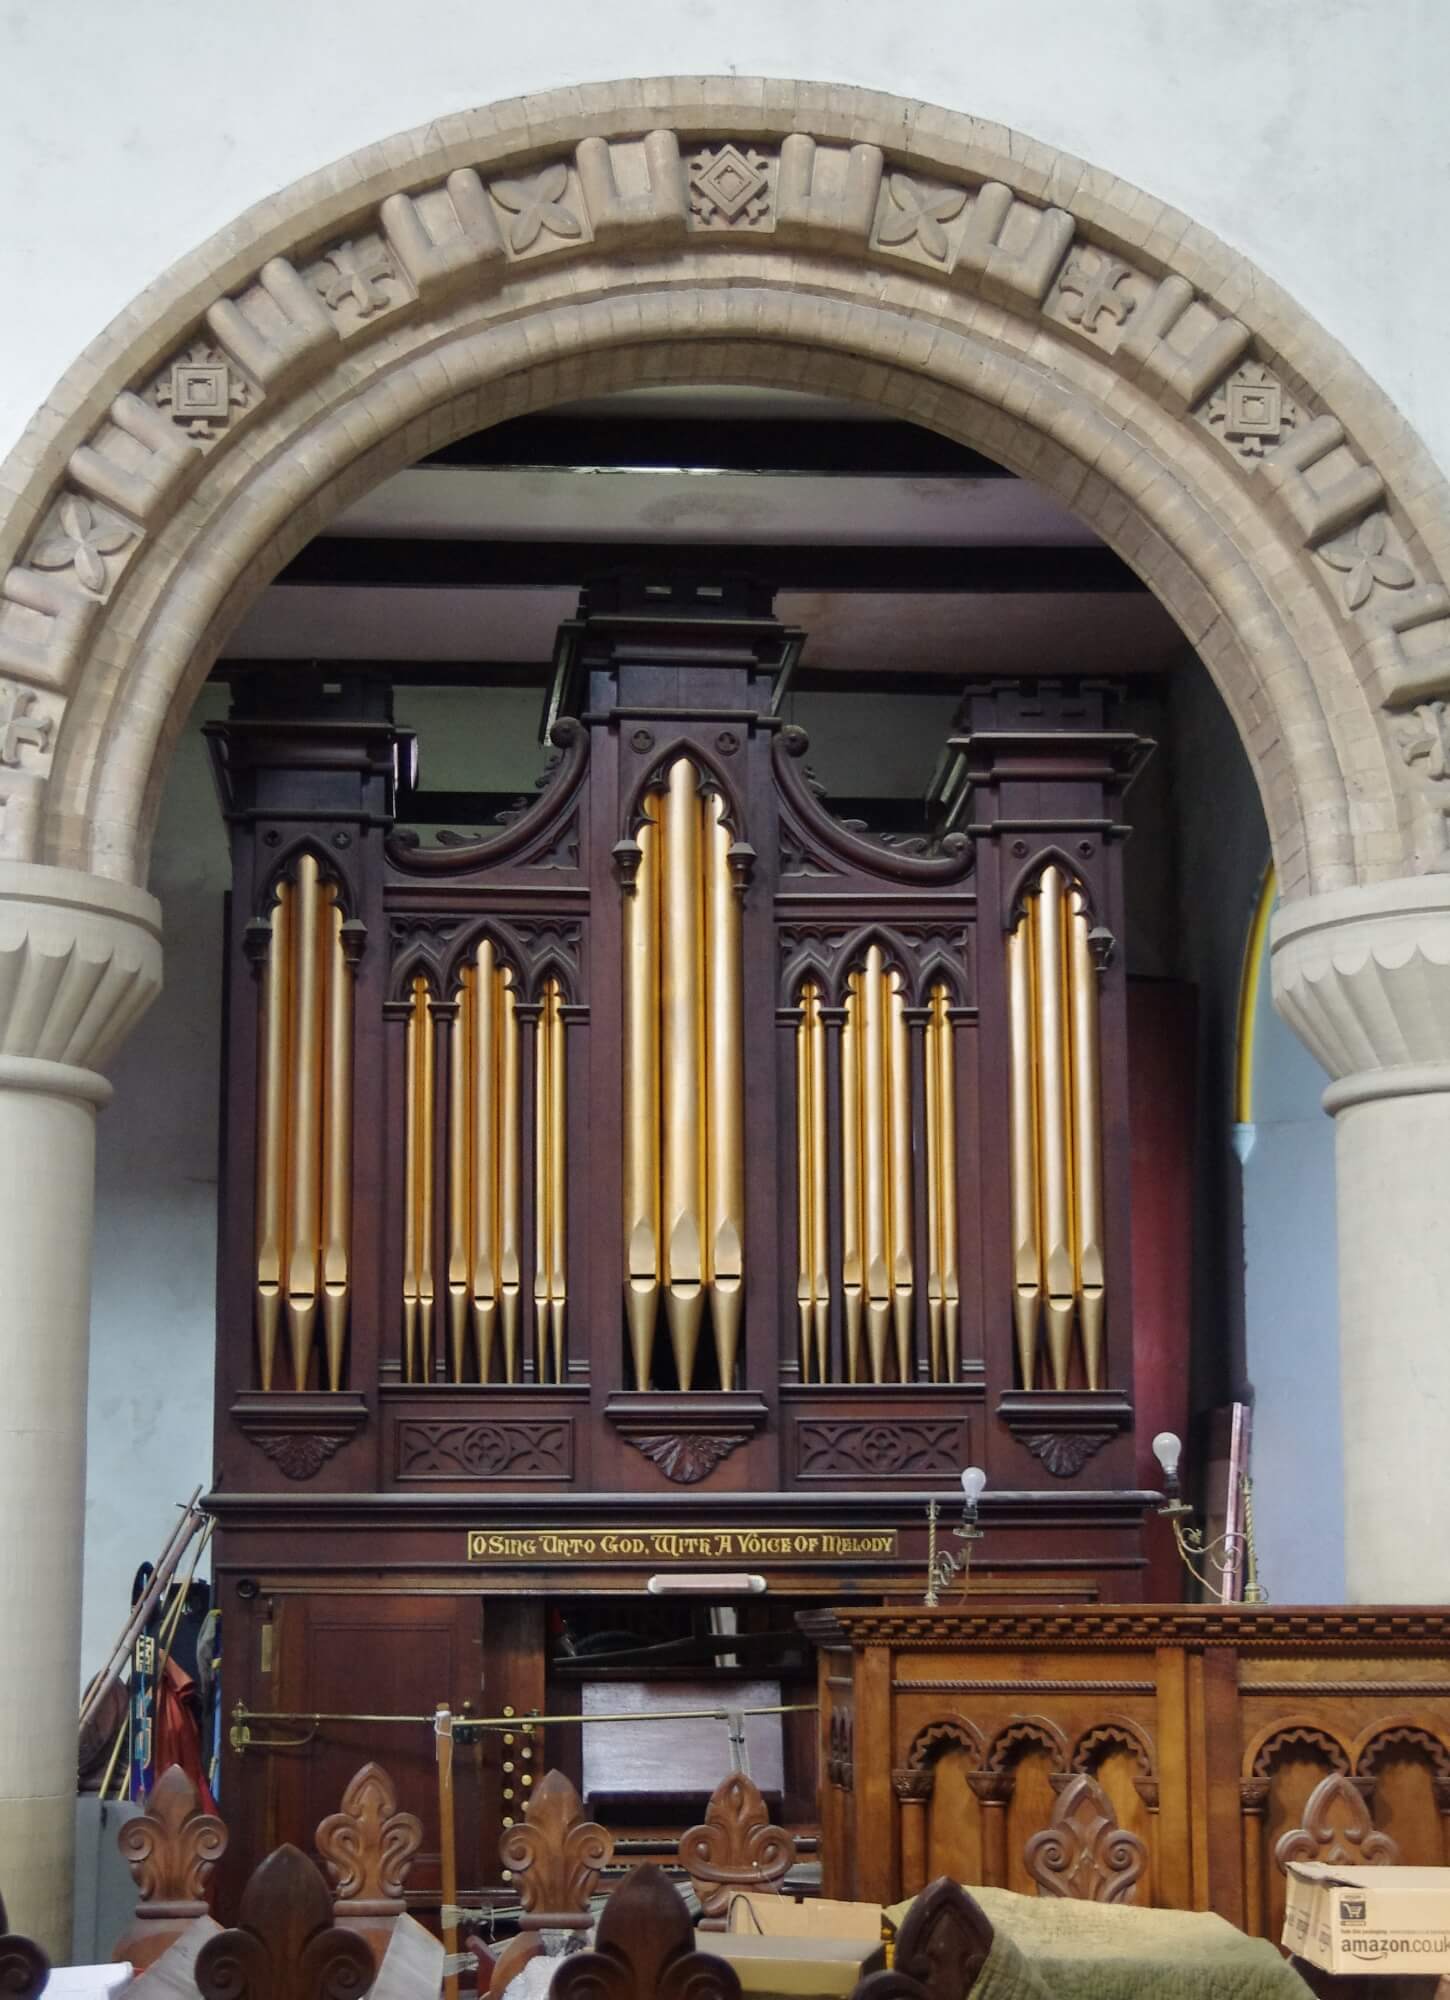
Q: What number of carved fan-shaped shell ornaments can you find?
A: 3